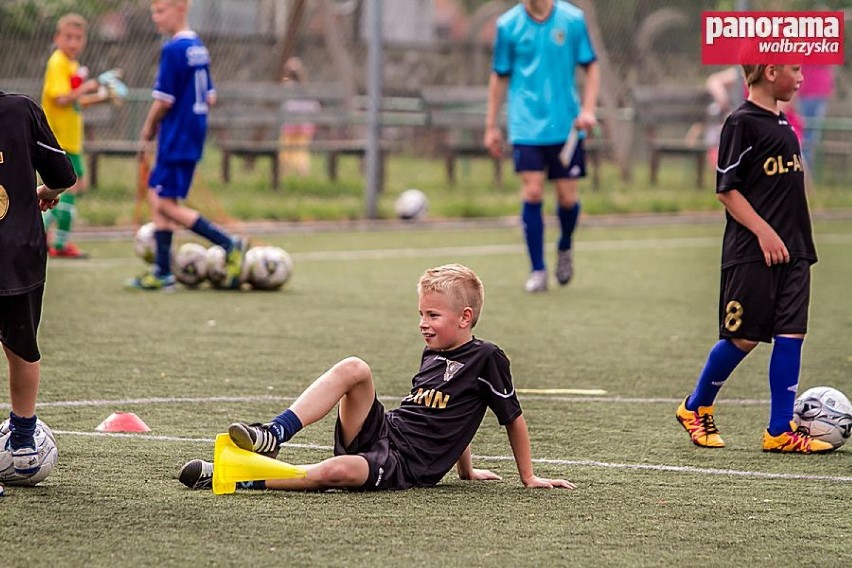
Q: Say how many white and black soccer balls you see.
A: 7